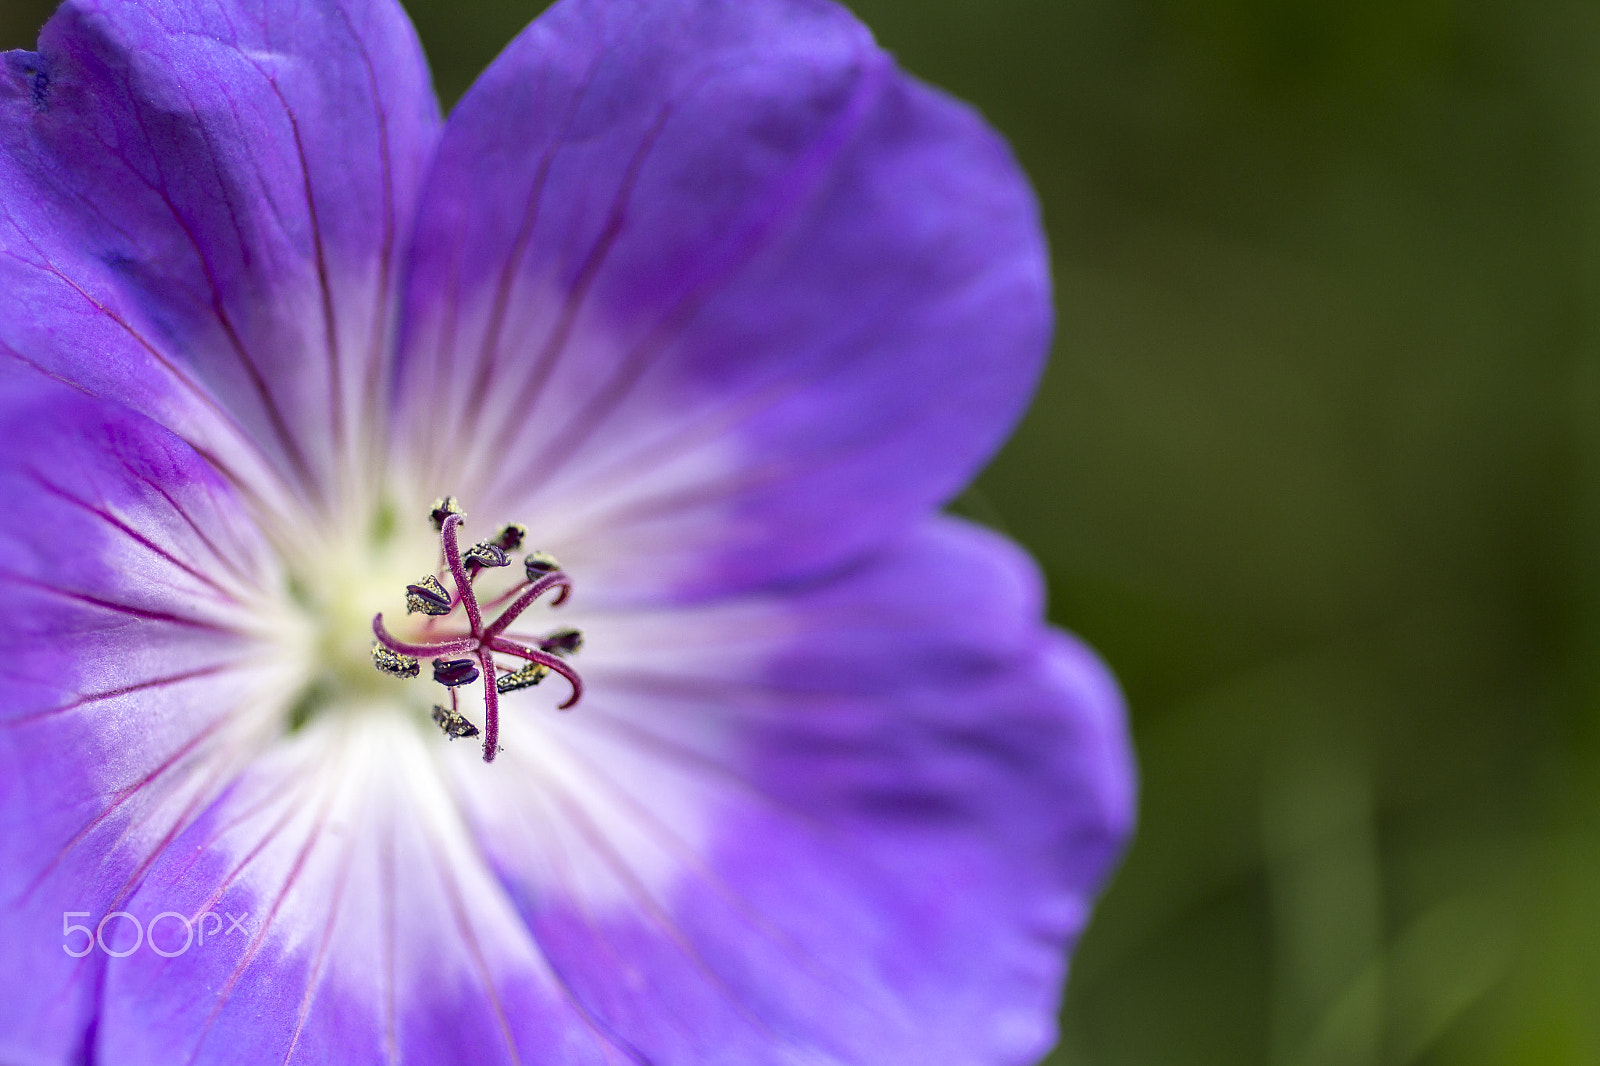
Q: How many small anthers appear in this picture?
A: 10